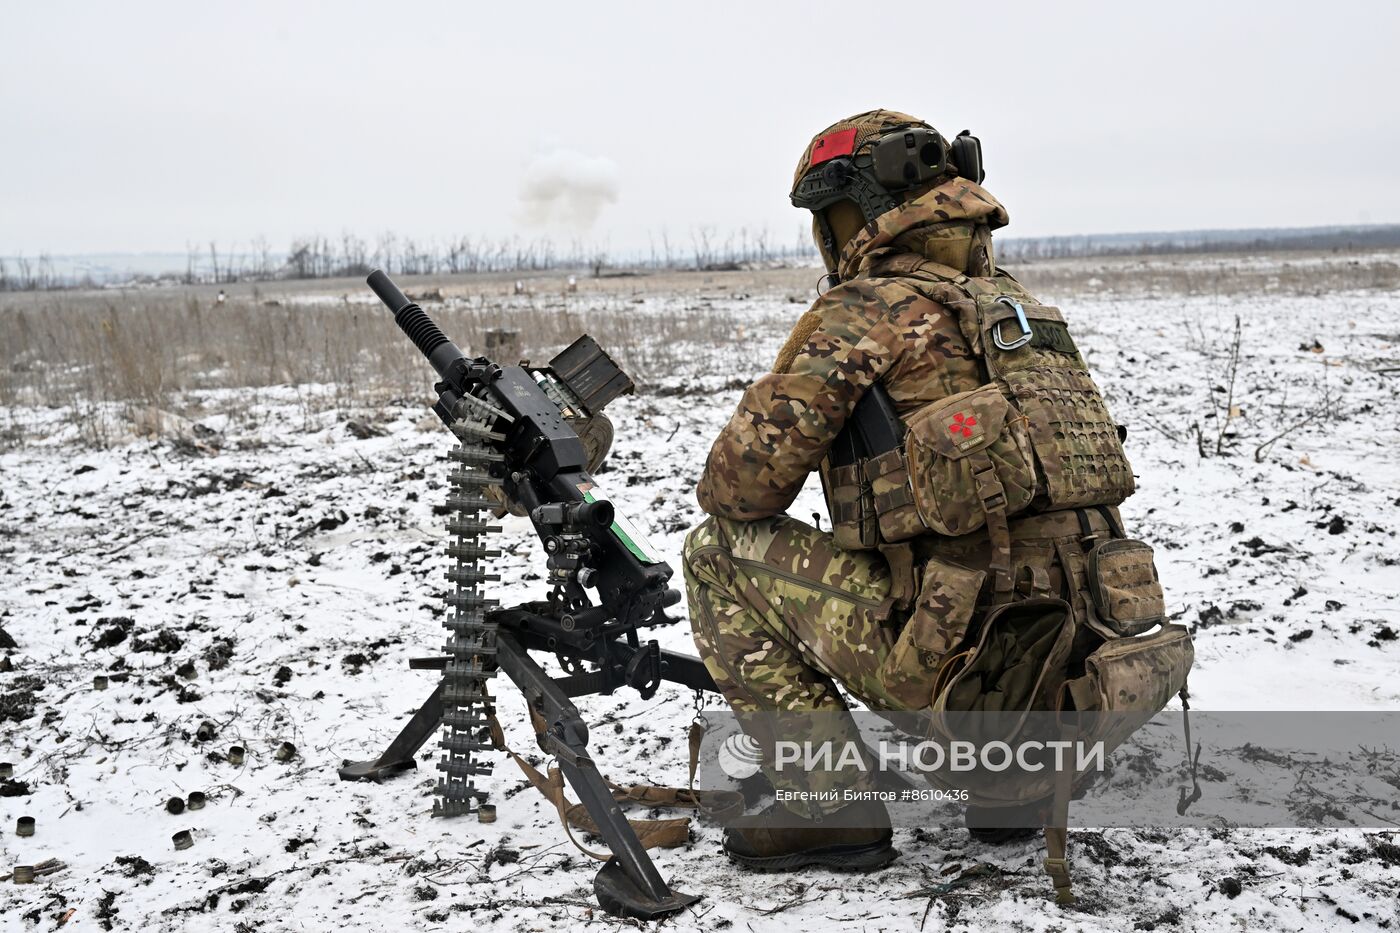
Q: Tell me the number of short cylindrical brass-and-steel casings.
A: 12